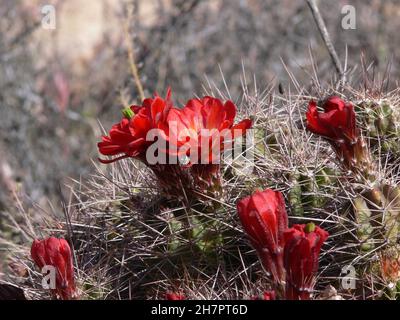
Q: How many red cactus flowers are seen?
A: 6